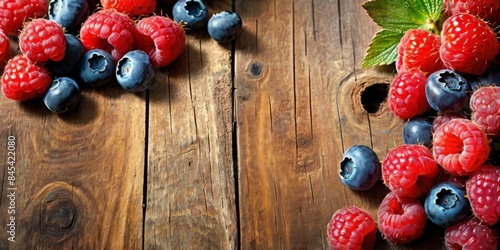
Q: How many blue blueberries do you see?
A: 12